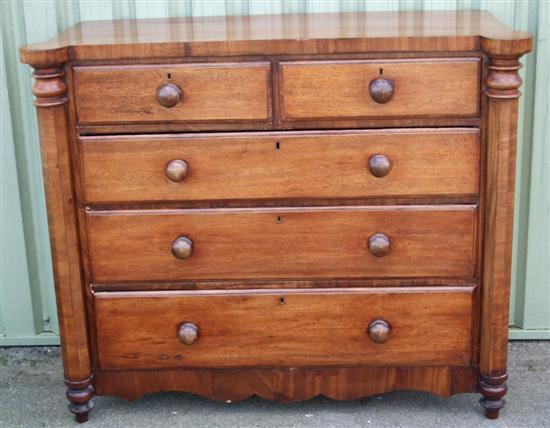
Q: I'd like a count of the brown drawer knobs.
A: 8